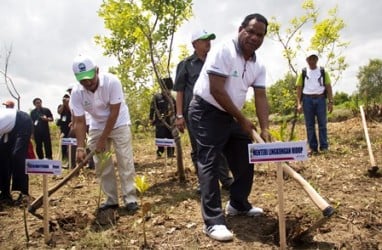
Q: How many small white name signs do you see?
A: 4